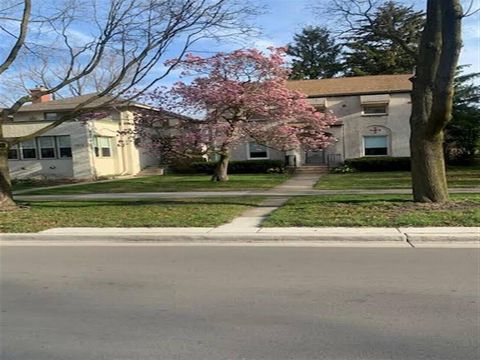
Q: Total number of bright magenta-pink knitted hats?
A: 0